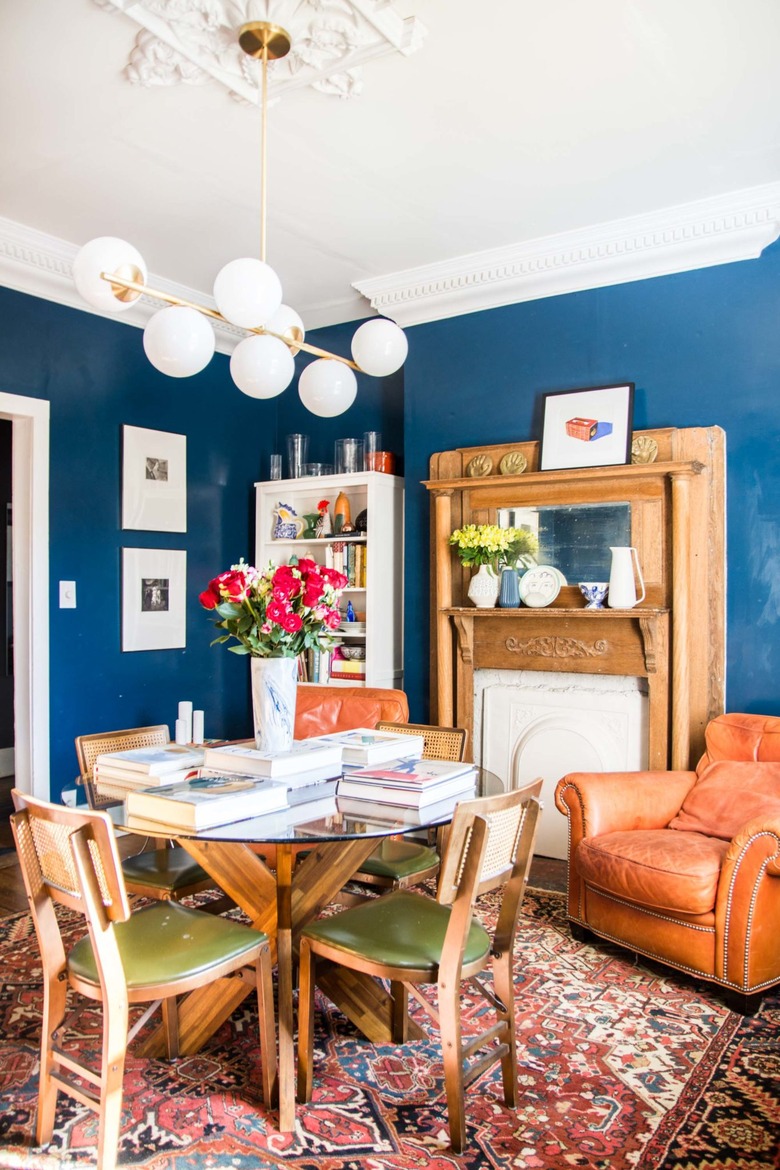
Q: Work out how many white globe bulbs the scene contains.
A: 7